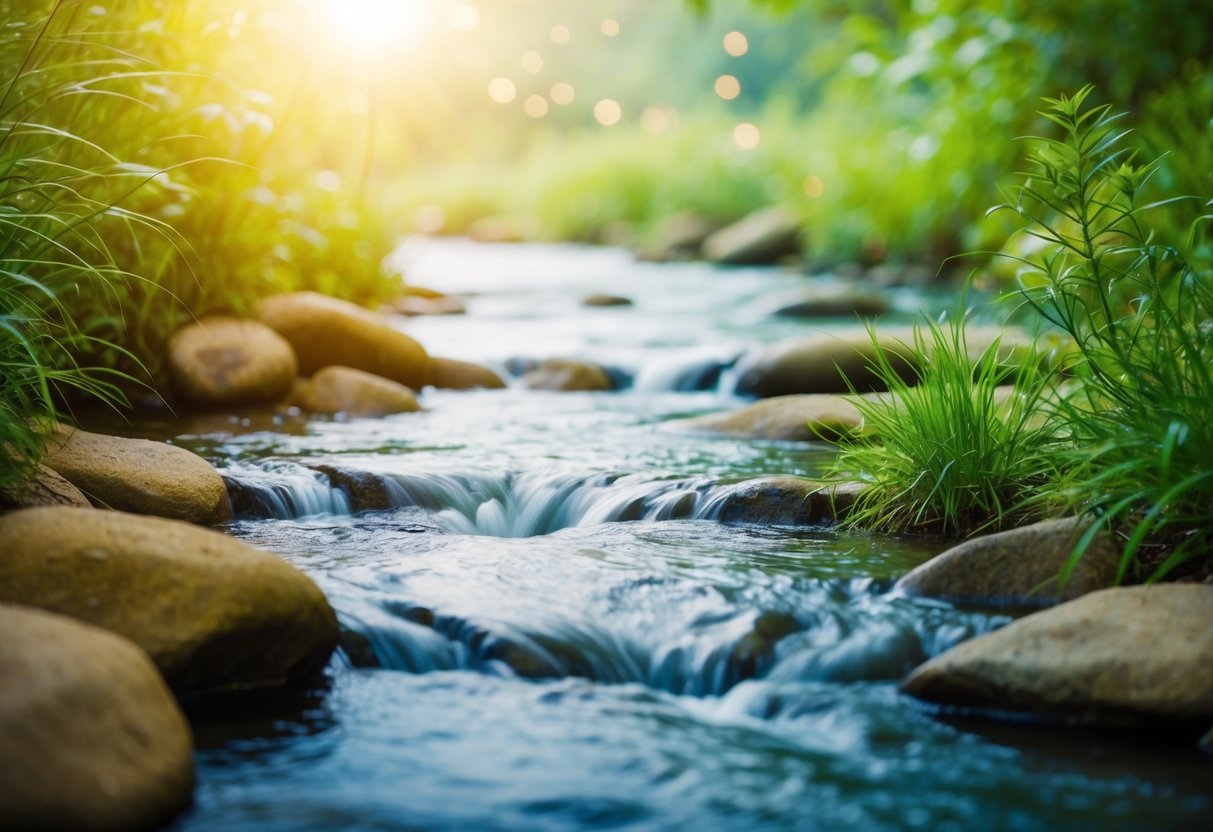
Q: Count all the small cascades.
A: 3